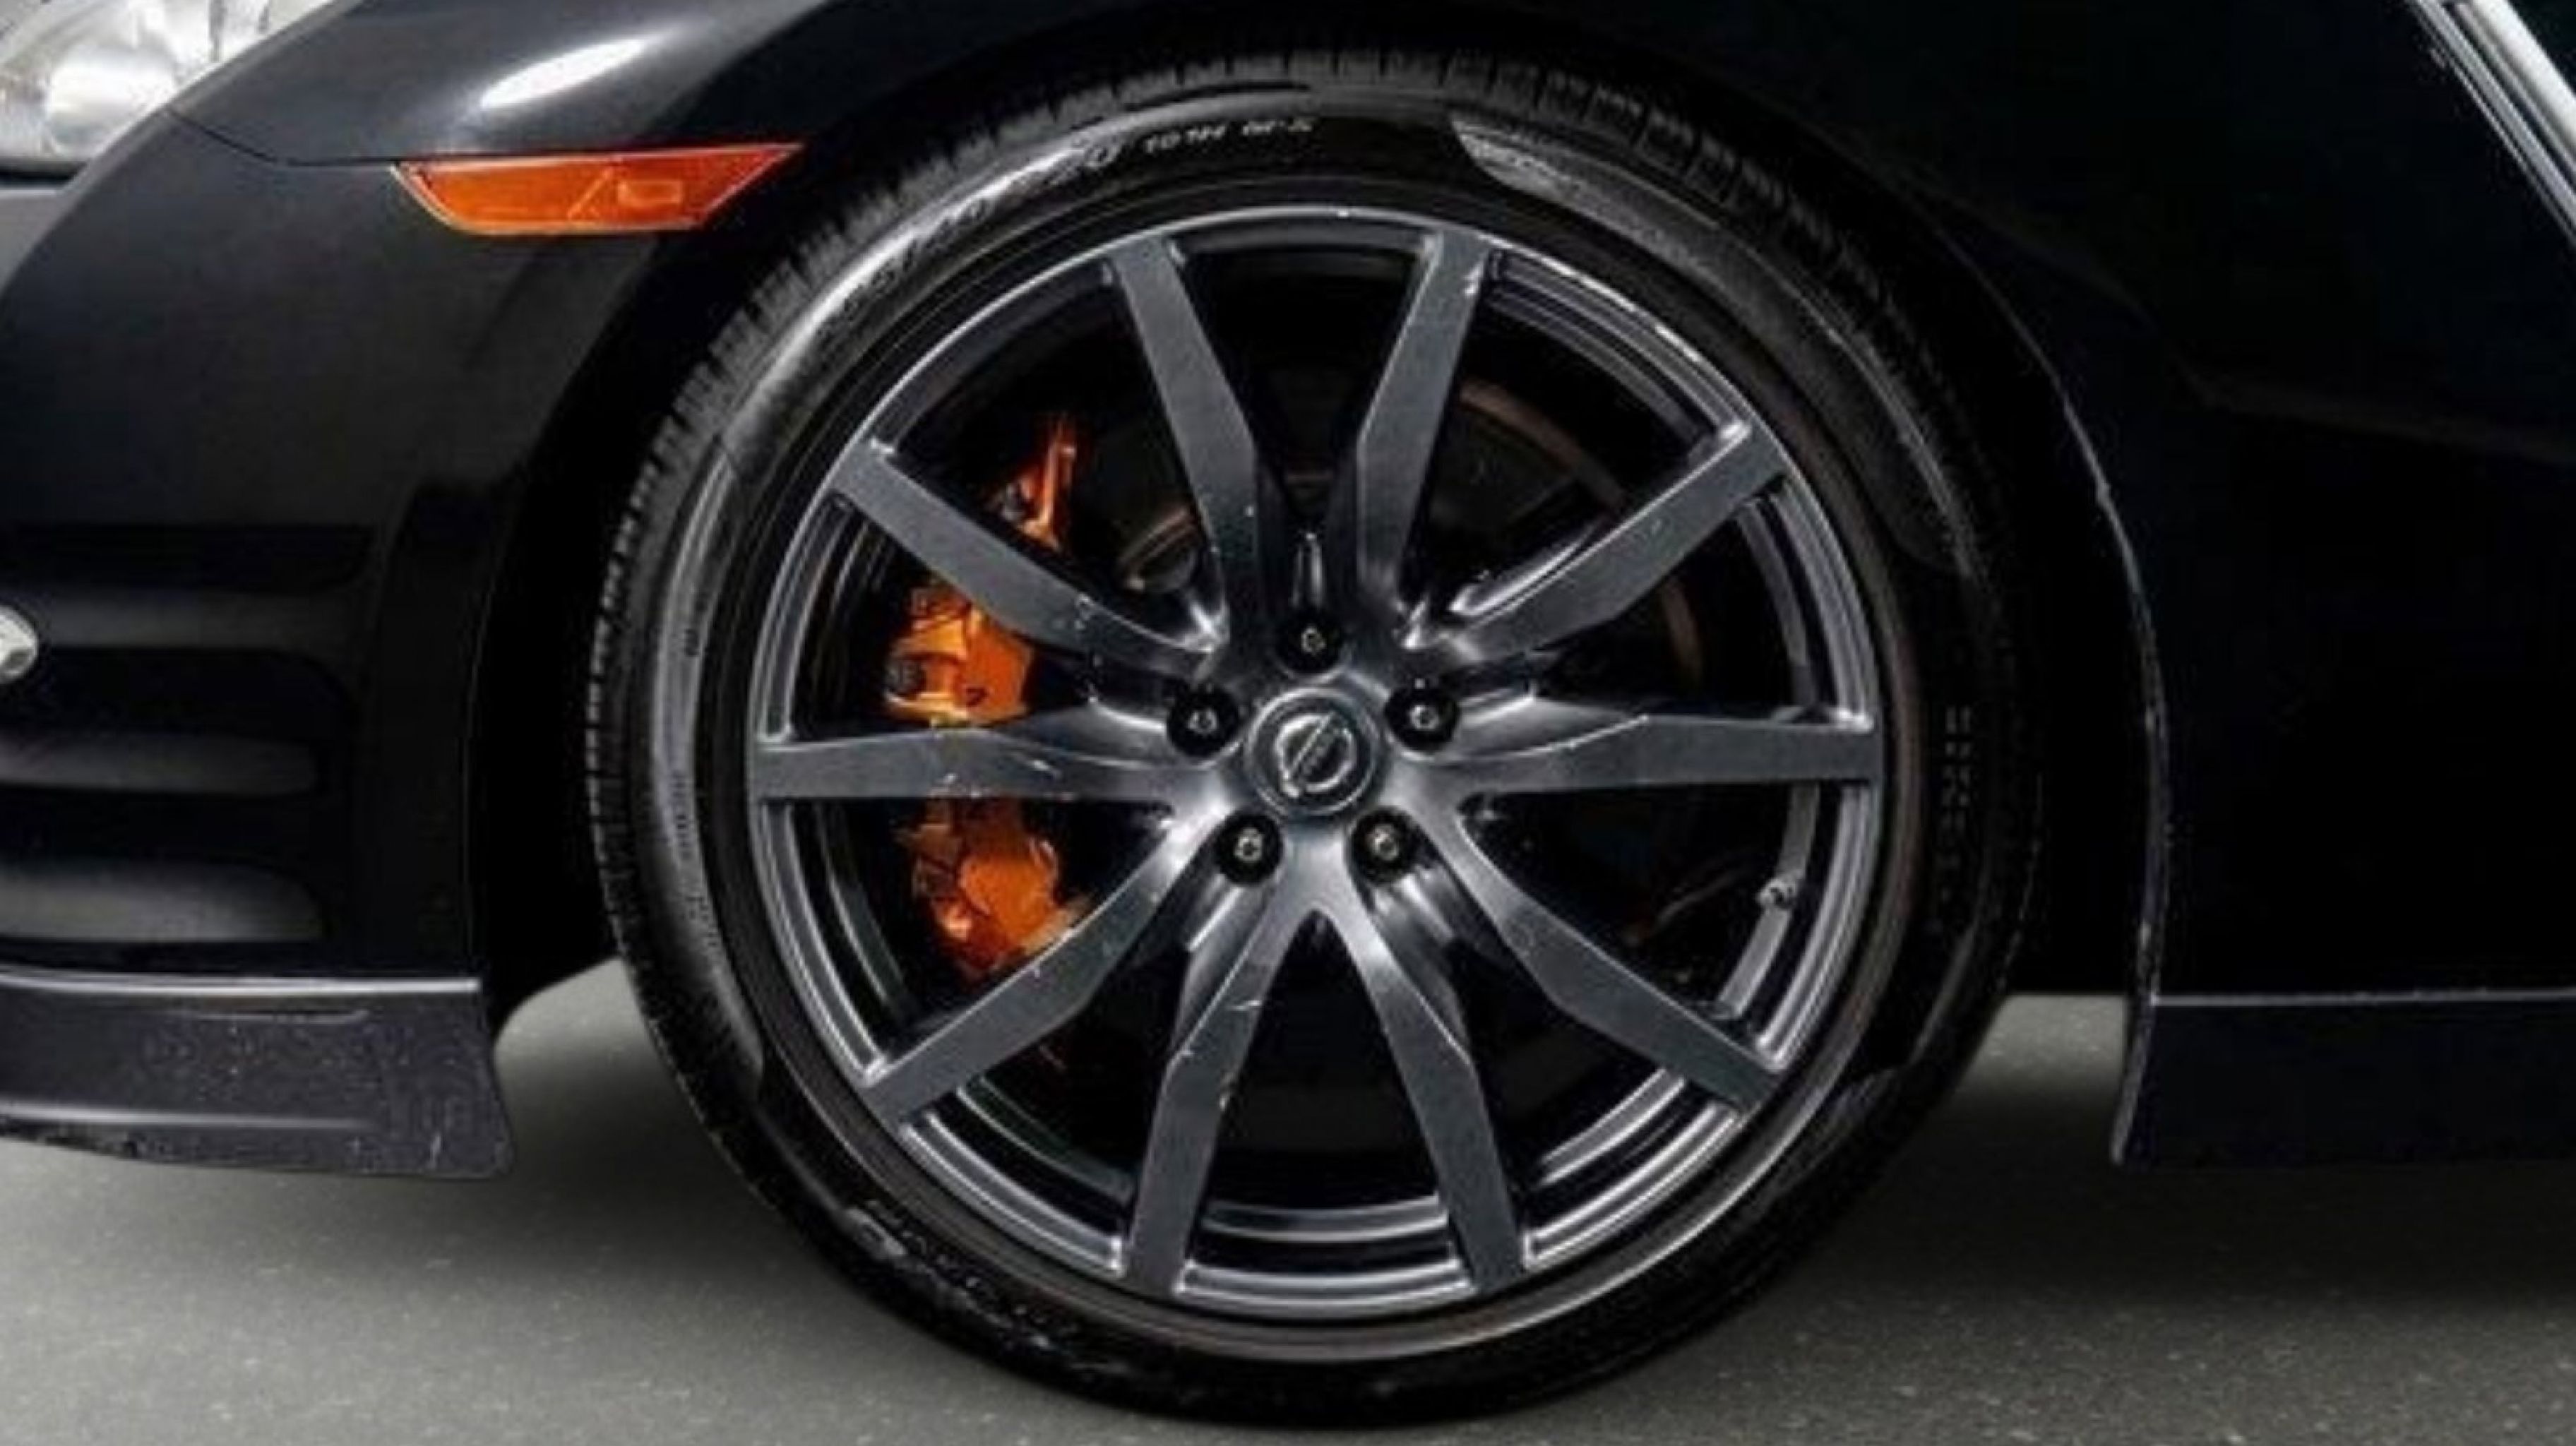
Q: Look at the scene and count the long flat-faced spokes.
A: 10